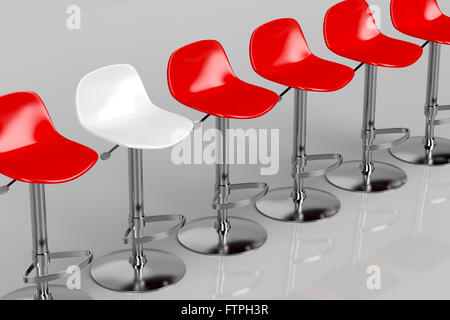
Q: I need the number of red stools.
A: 5